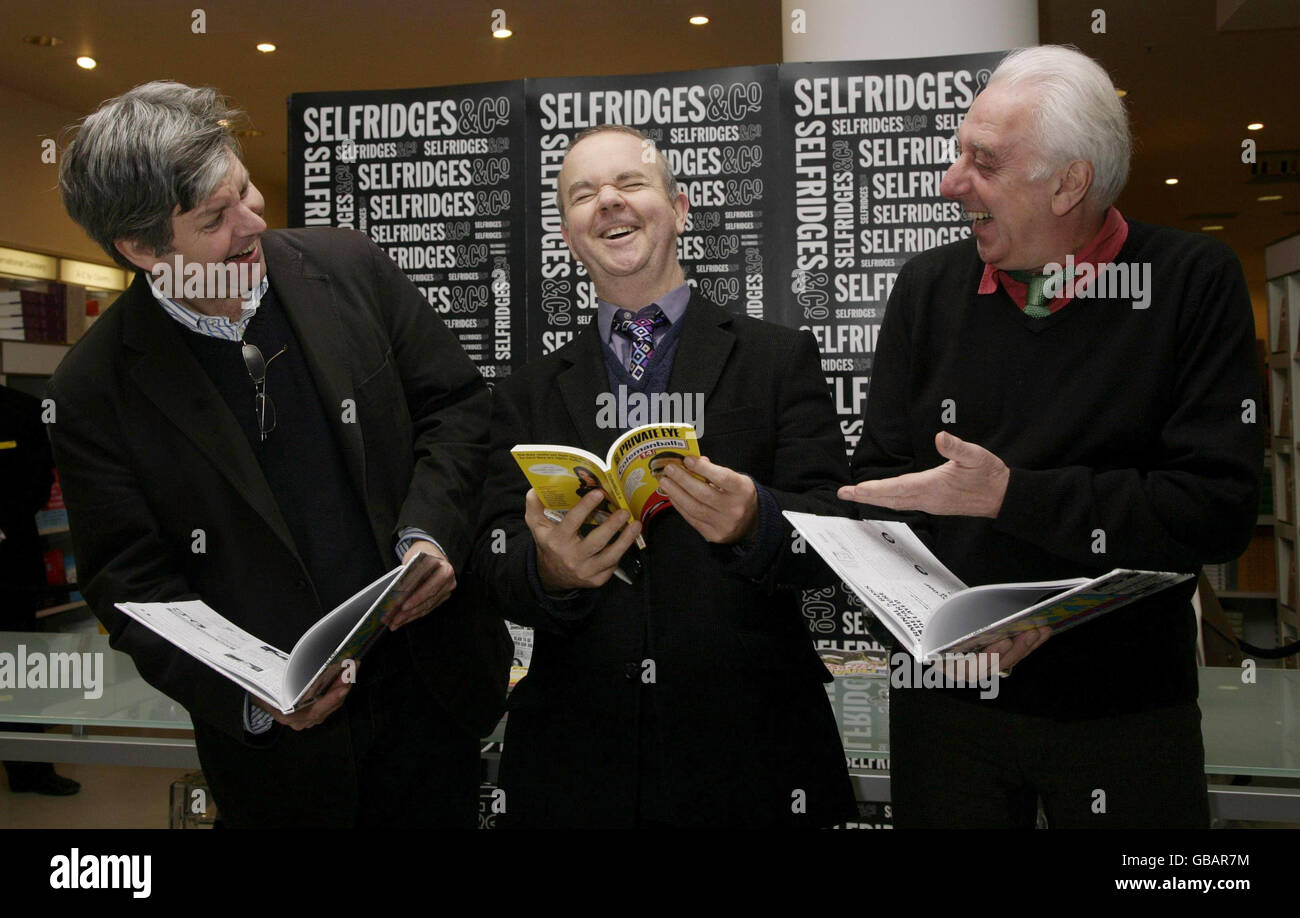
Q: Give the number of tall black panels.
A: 3